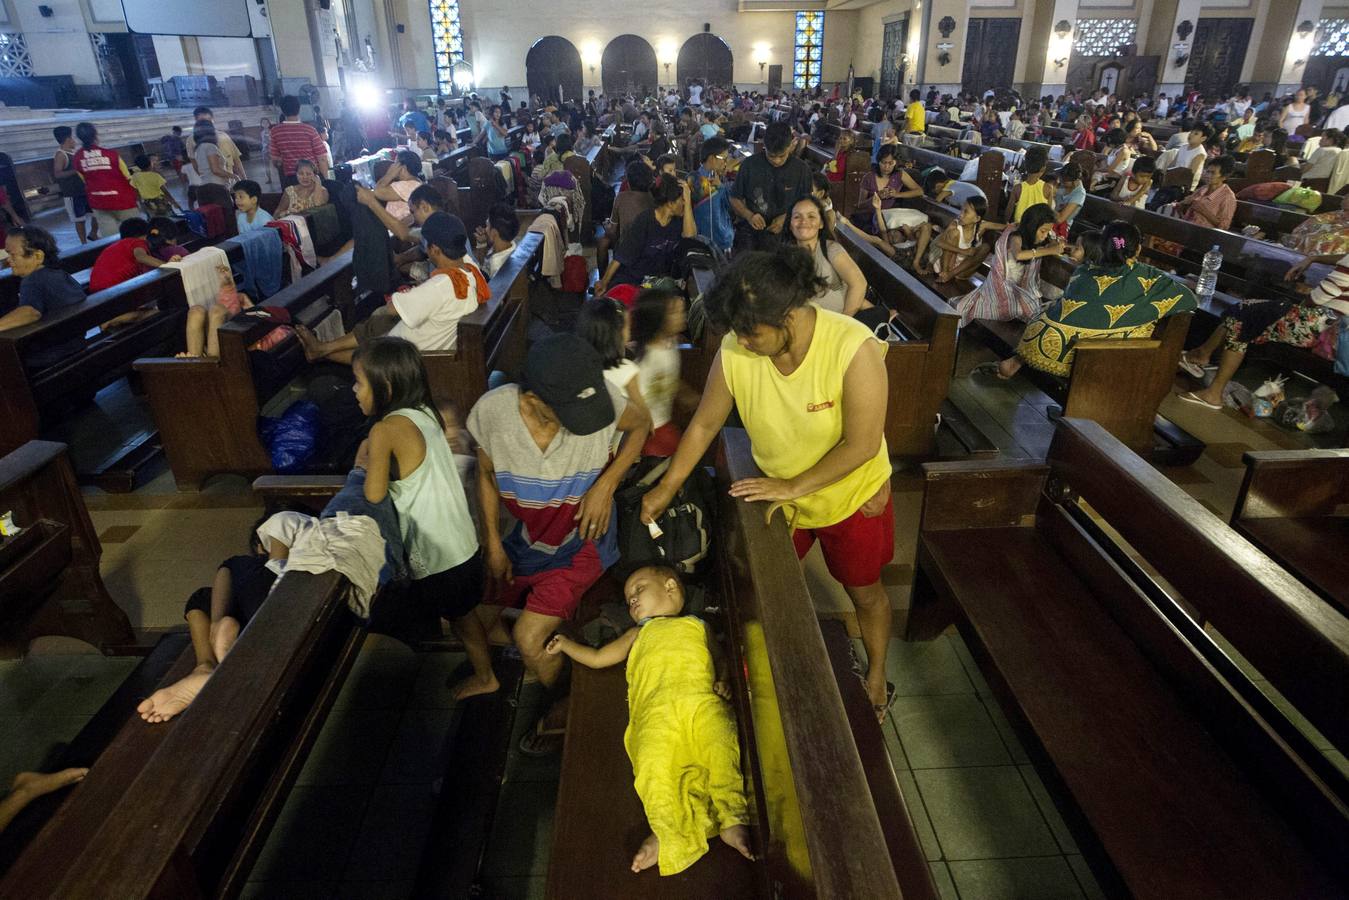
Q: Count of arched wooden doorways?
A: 3